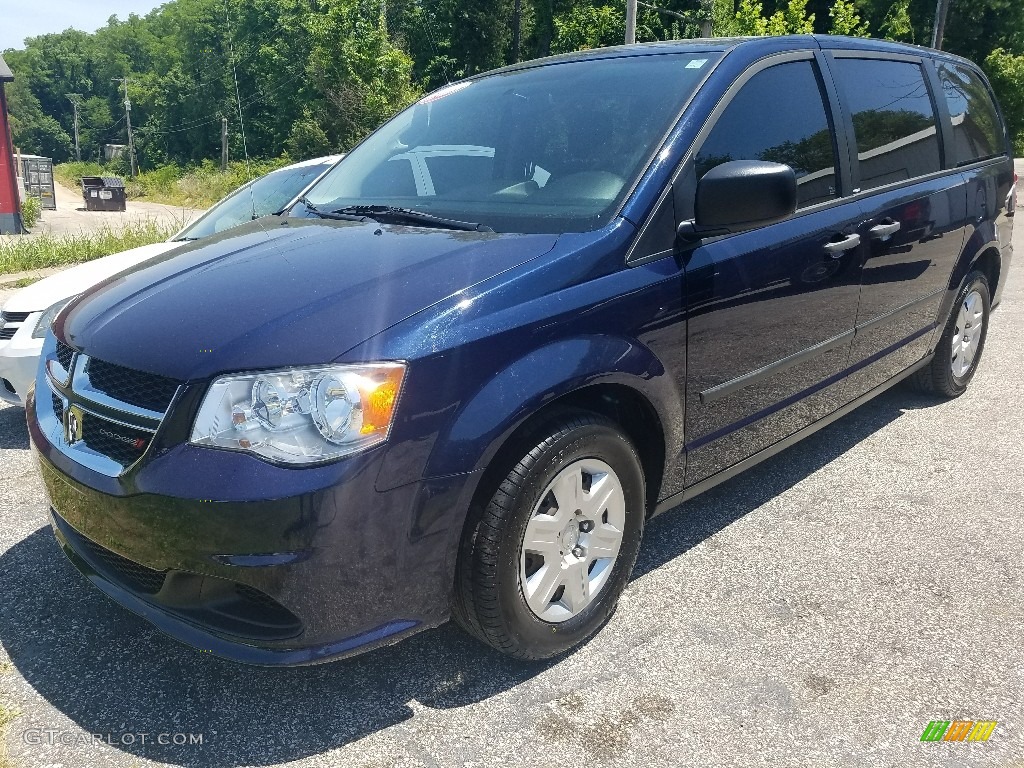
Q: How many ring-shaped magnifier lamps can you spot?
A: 0